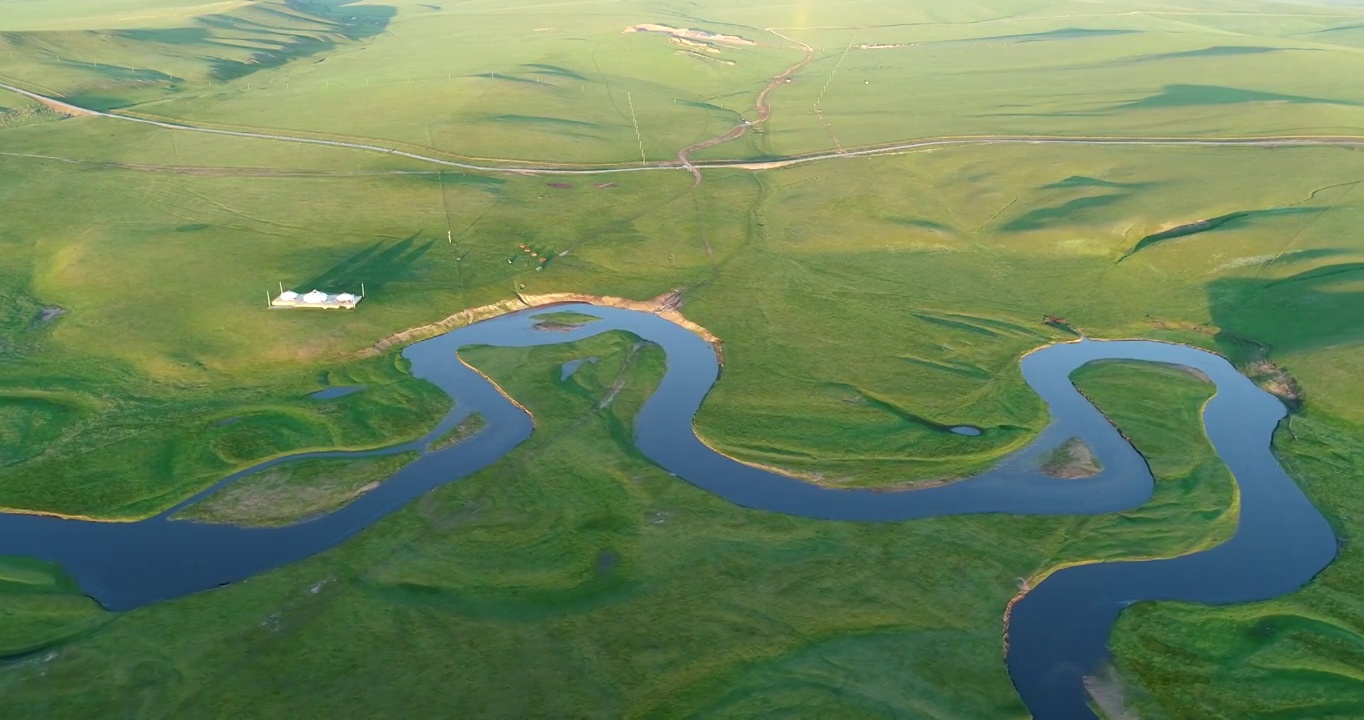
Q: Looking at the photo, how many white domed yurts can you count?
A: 3